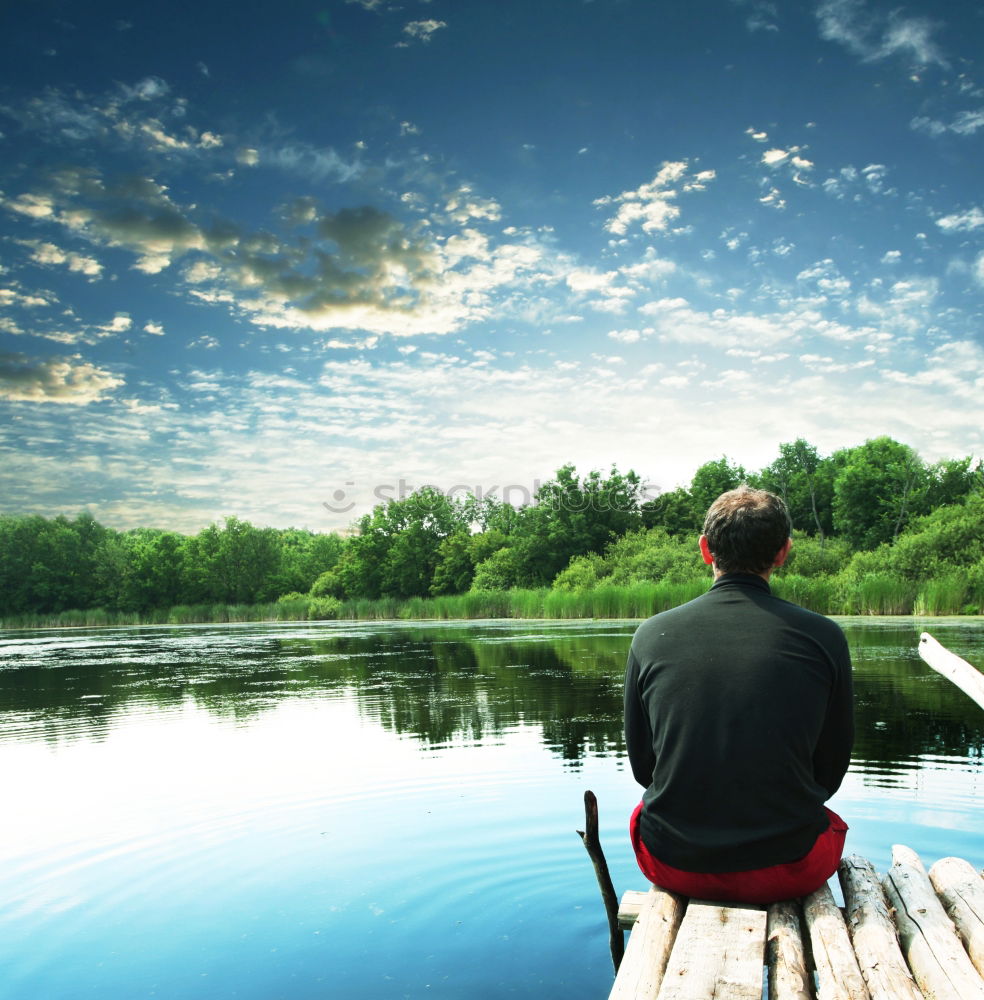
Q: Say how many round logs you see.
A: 6